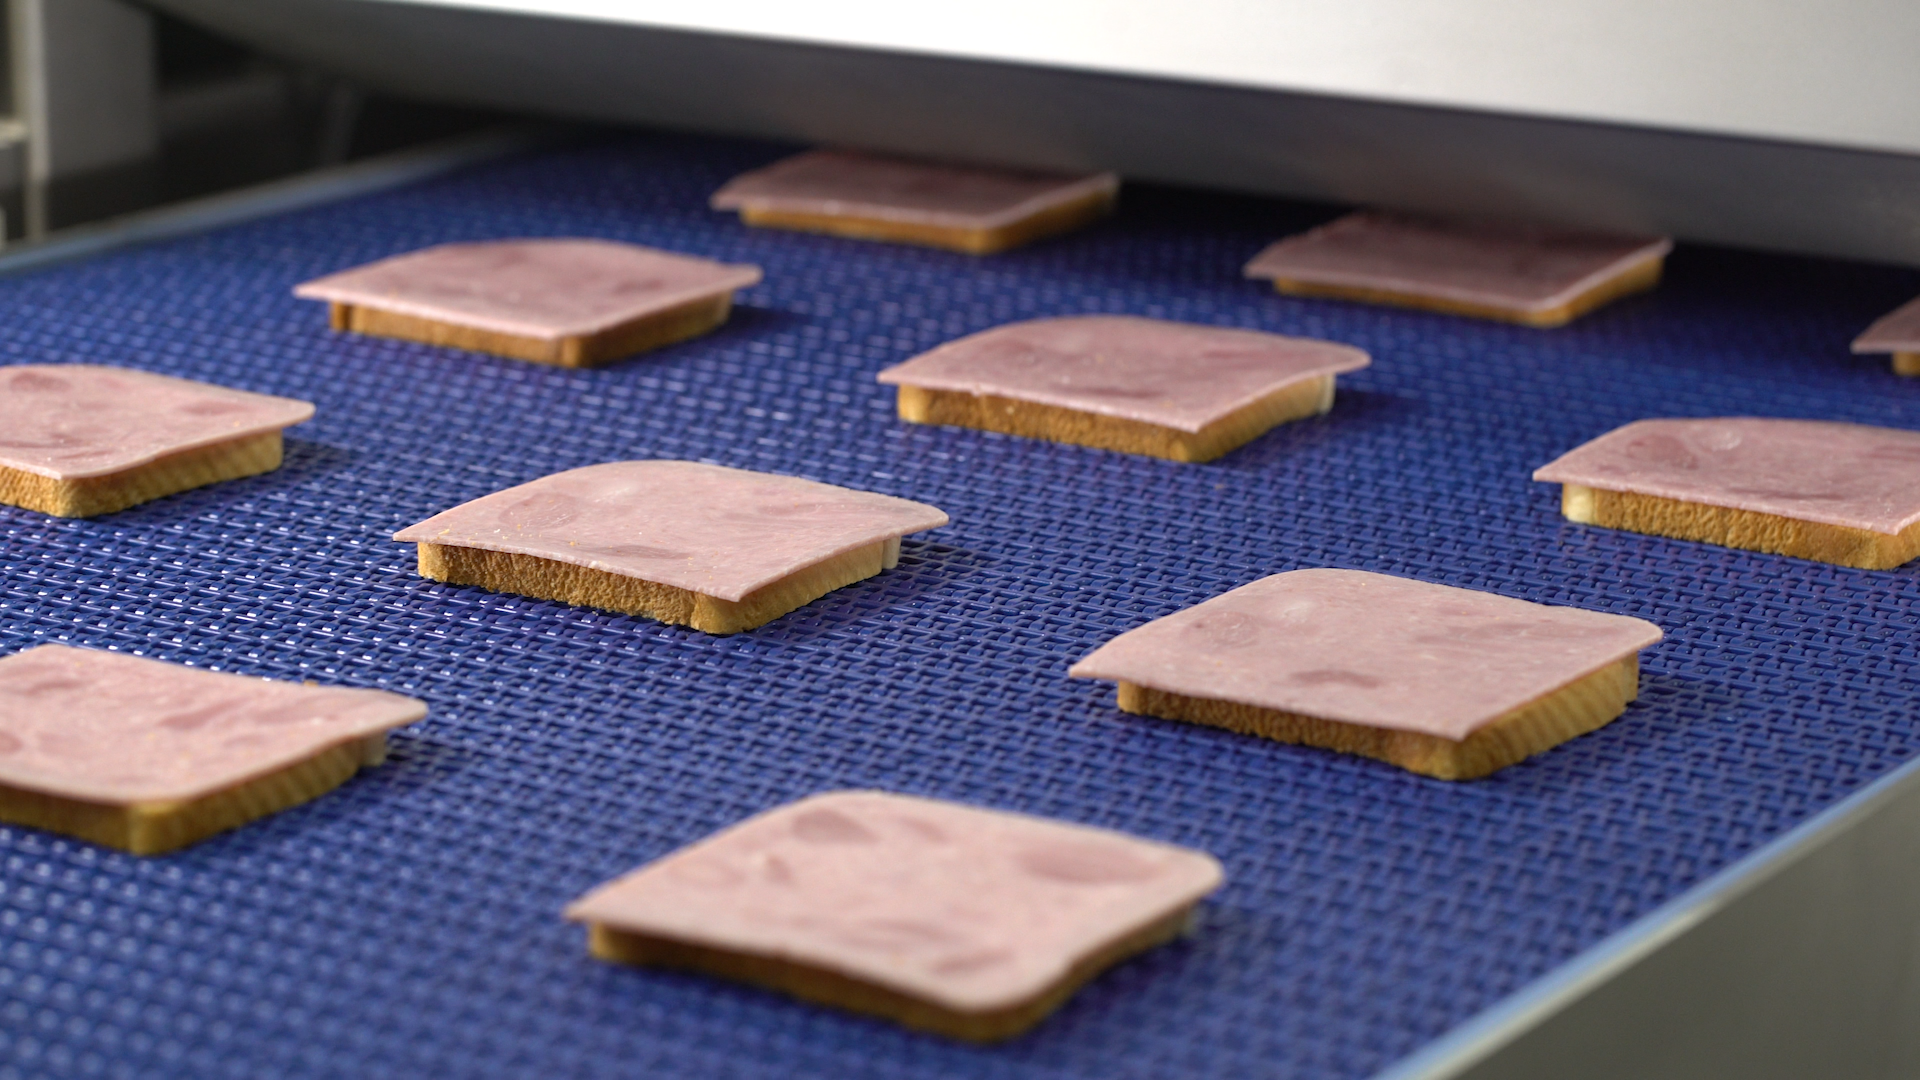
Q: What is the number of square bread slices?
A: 11